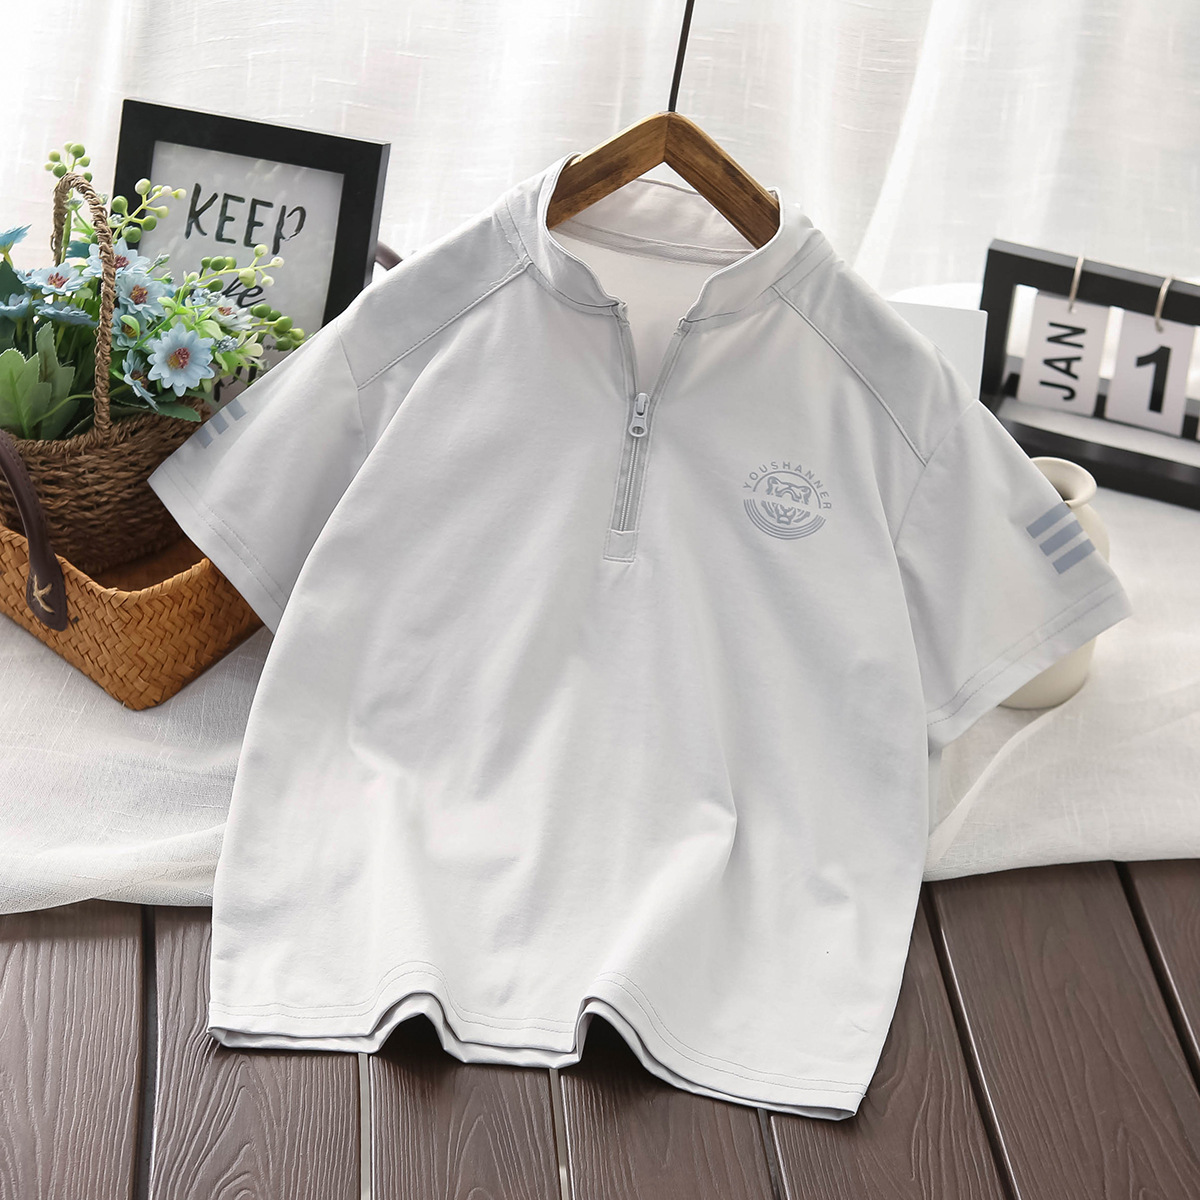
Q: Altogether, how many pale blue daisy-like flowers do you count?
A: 11